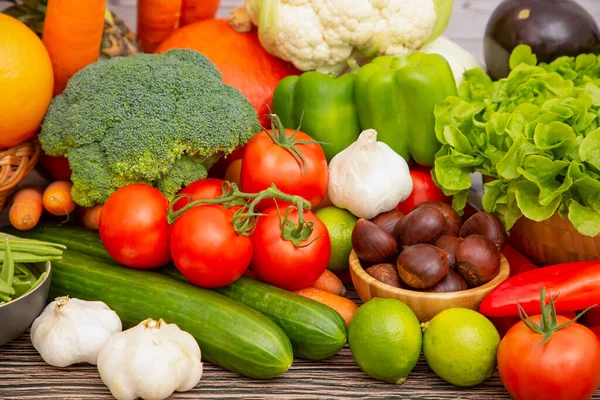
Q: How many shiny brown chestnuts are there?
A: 10